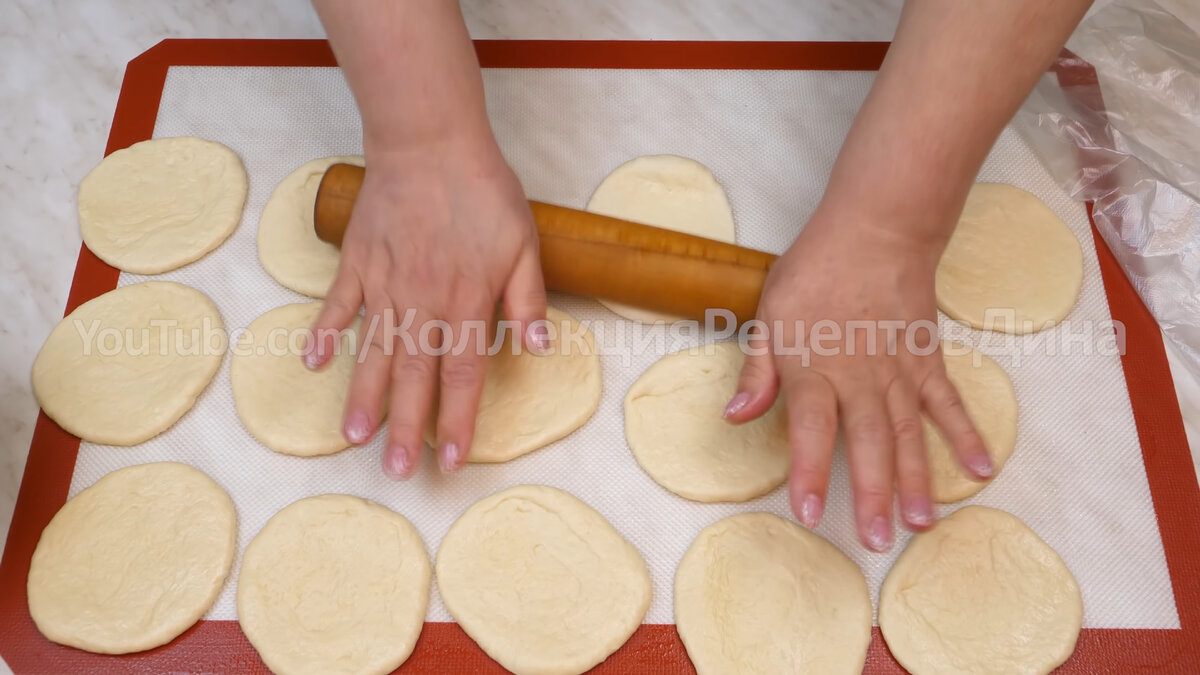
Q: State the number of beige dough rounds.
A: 14